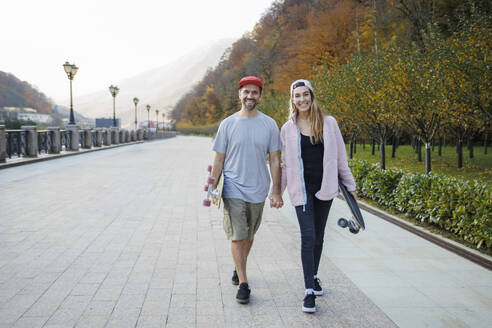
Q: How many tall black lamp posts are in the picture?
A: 6